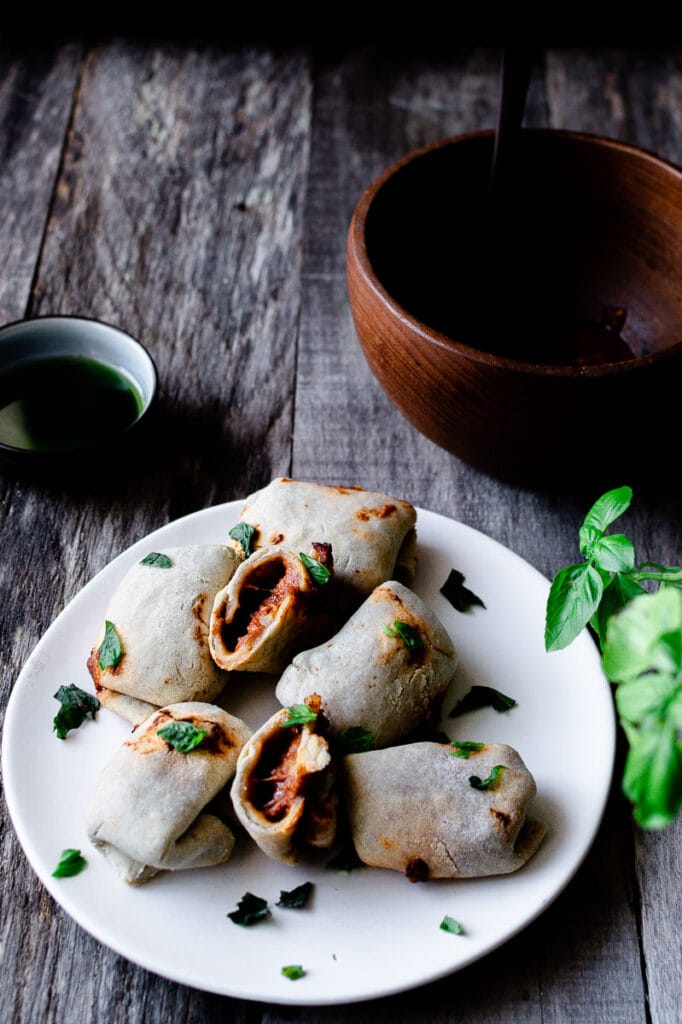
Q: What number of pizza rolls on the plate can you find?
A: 7